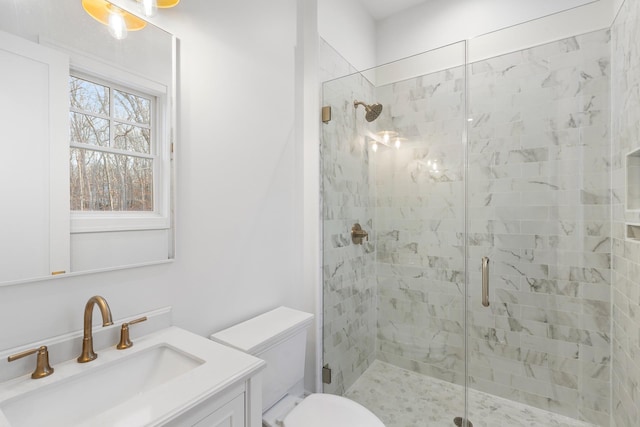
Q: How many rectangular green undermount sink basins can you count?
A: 0